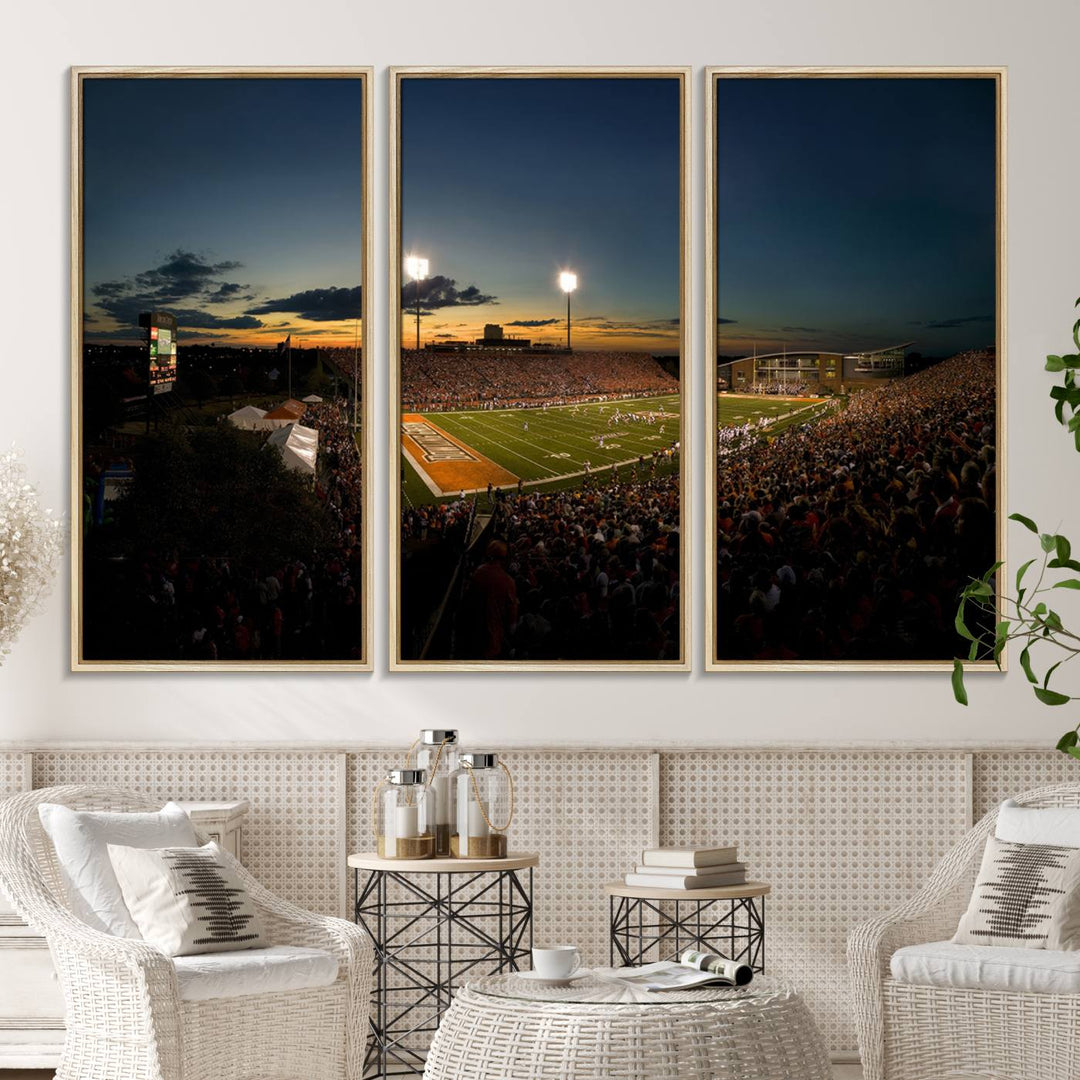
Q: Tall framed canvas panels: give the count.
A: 3